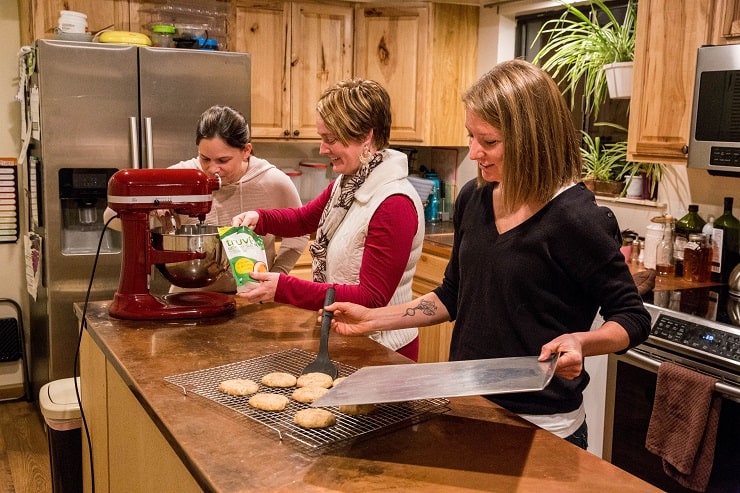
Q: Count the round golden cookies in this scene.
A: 8